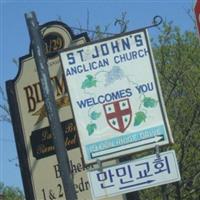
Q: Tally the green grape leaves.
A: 5